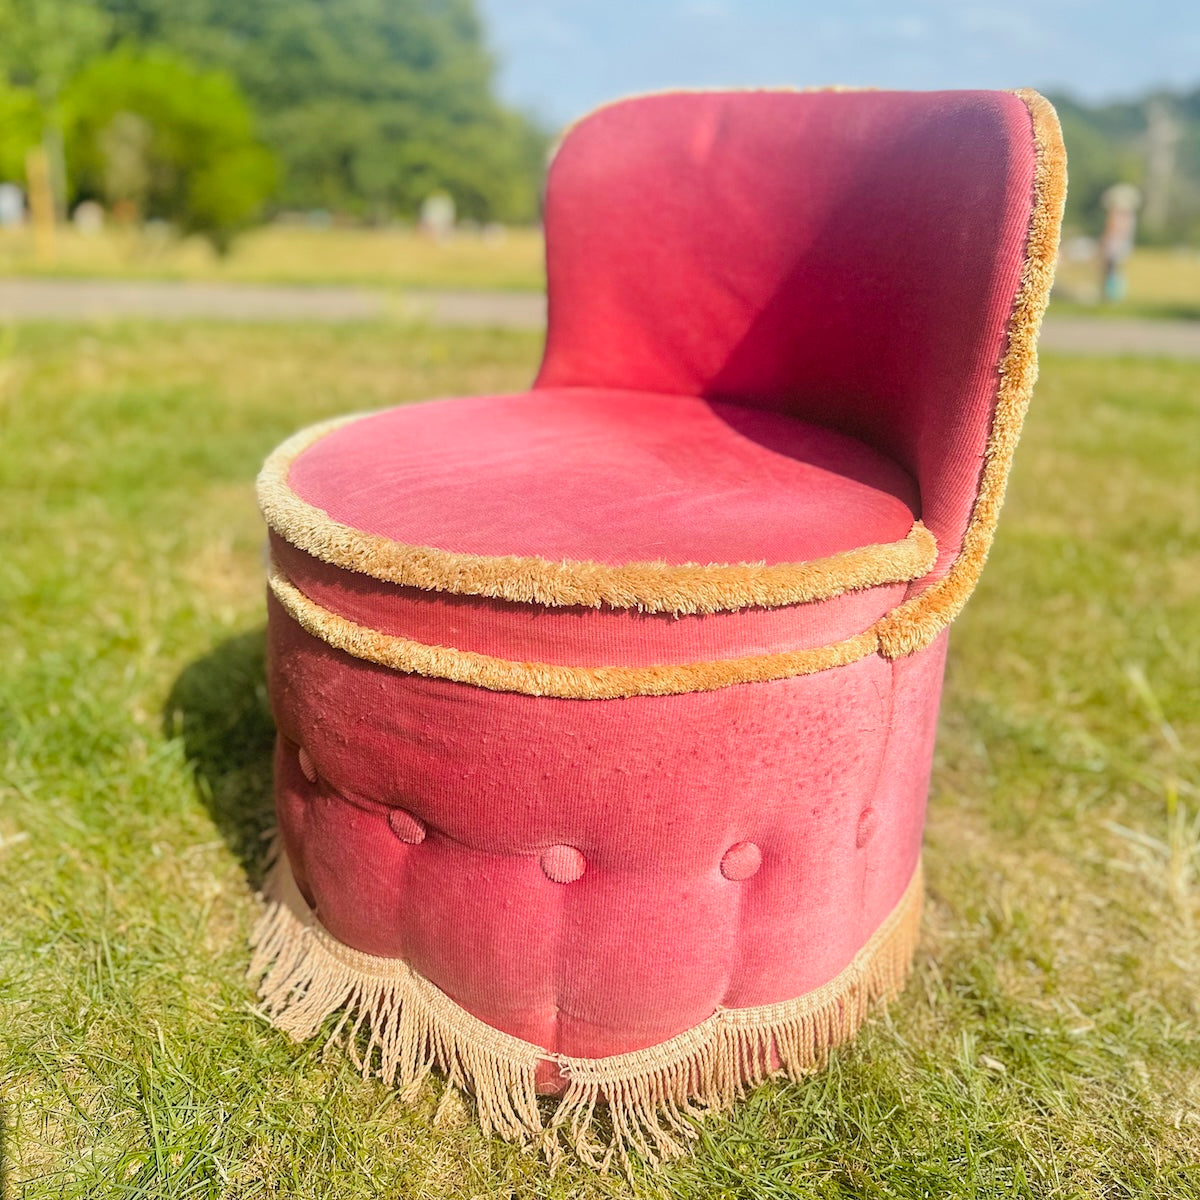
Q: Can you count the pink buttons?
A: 5